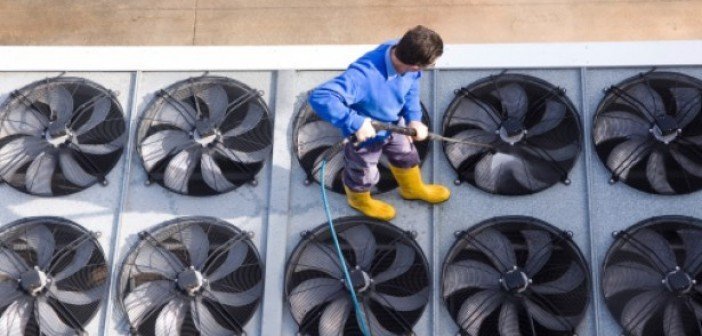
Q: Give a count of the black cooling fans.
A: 10